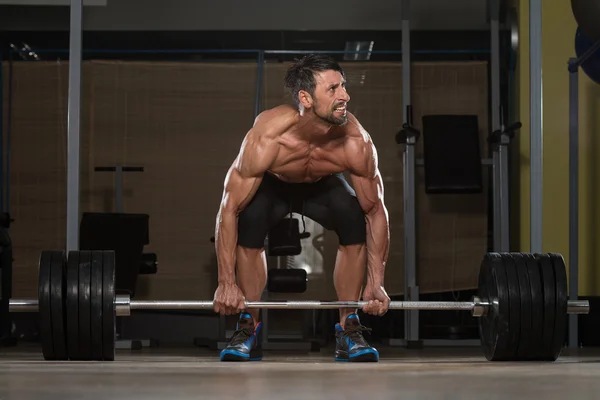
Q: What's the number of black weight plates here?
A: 12